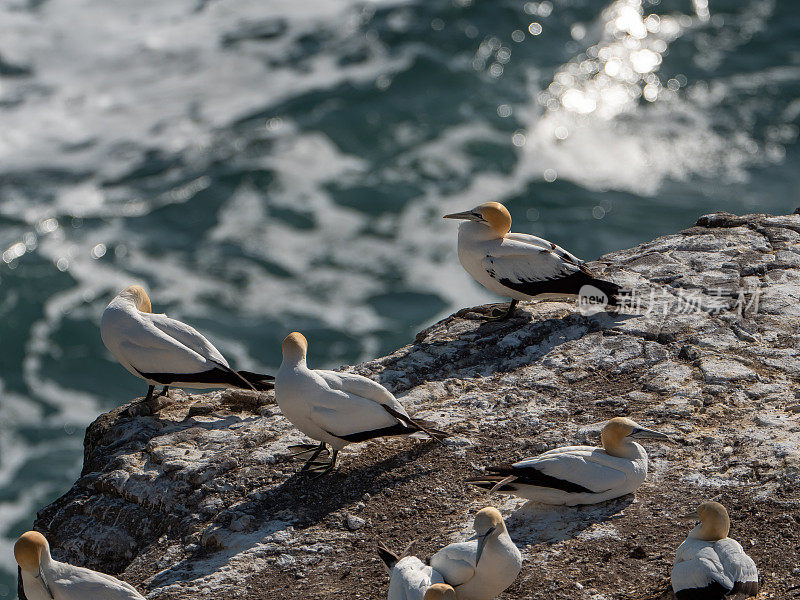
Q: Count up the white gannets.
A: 8